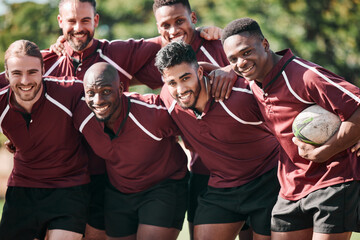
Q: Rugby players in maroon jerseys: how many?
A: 6